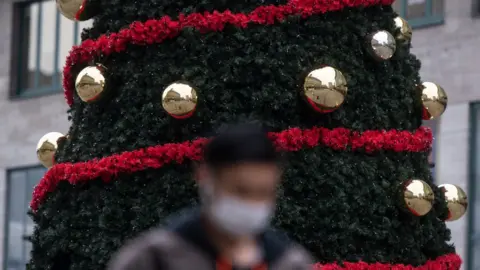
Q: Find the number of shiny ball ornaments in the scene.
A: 10